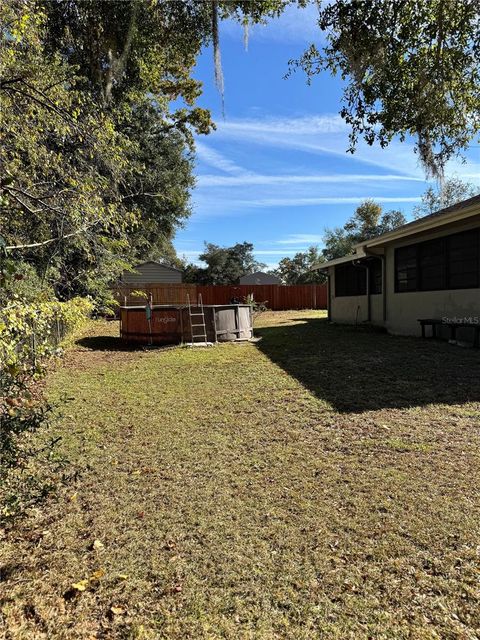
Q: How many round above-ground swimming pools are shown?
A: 1